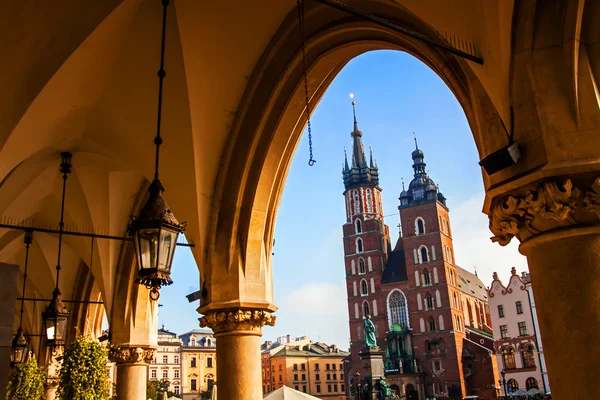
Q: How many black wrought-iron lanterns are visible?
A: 3